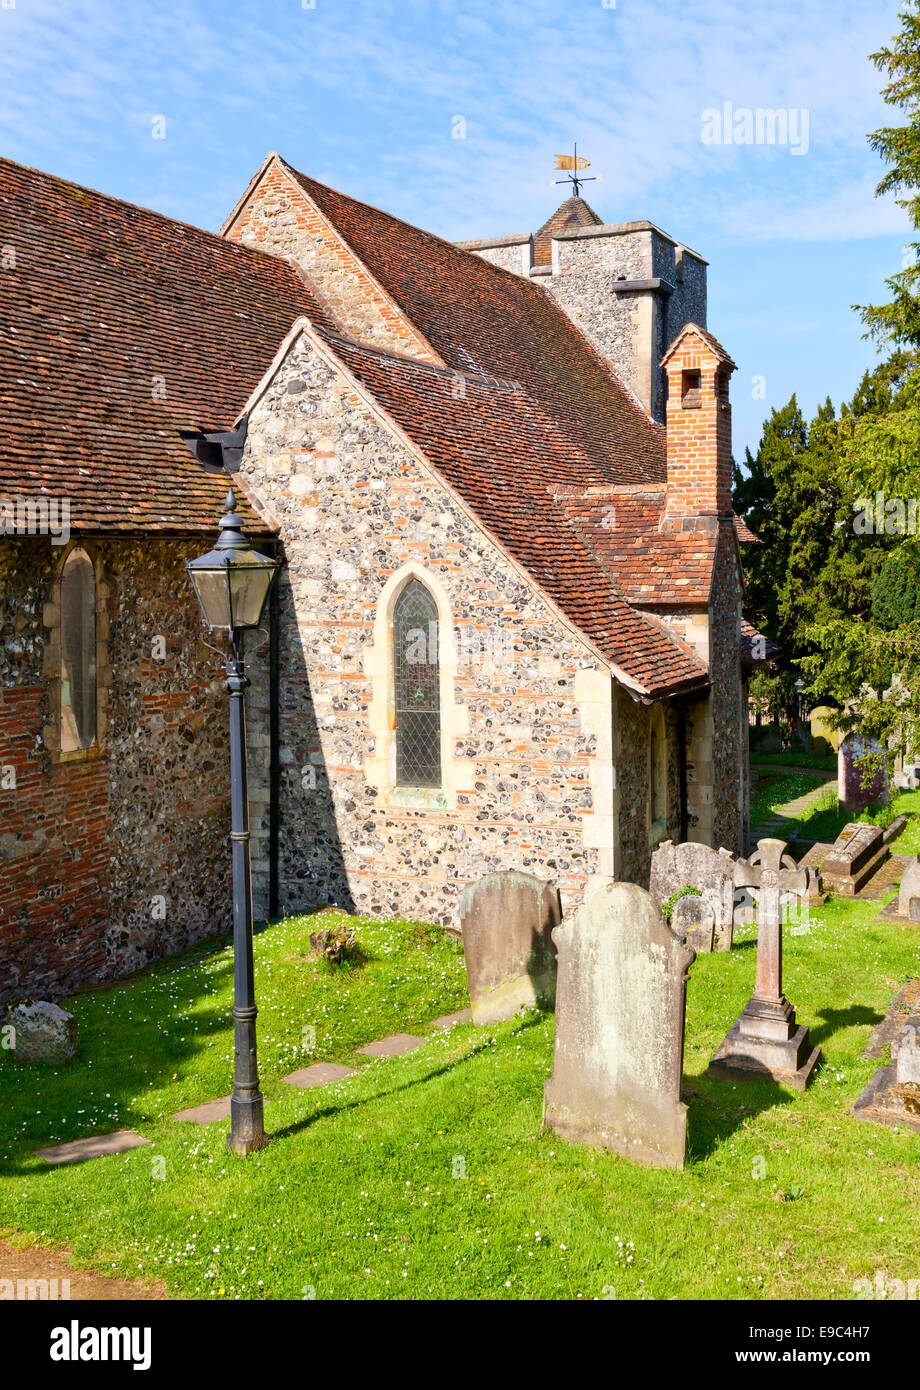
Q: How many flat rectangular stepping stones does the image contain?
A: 5